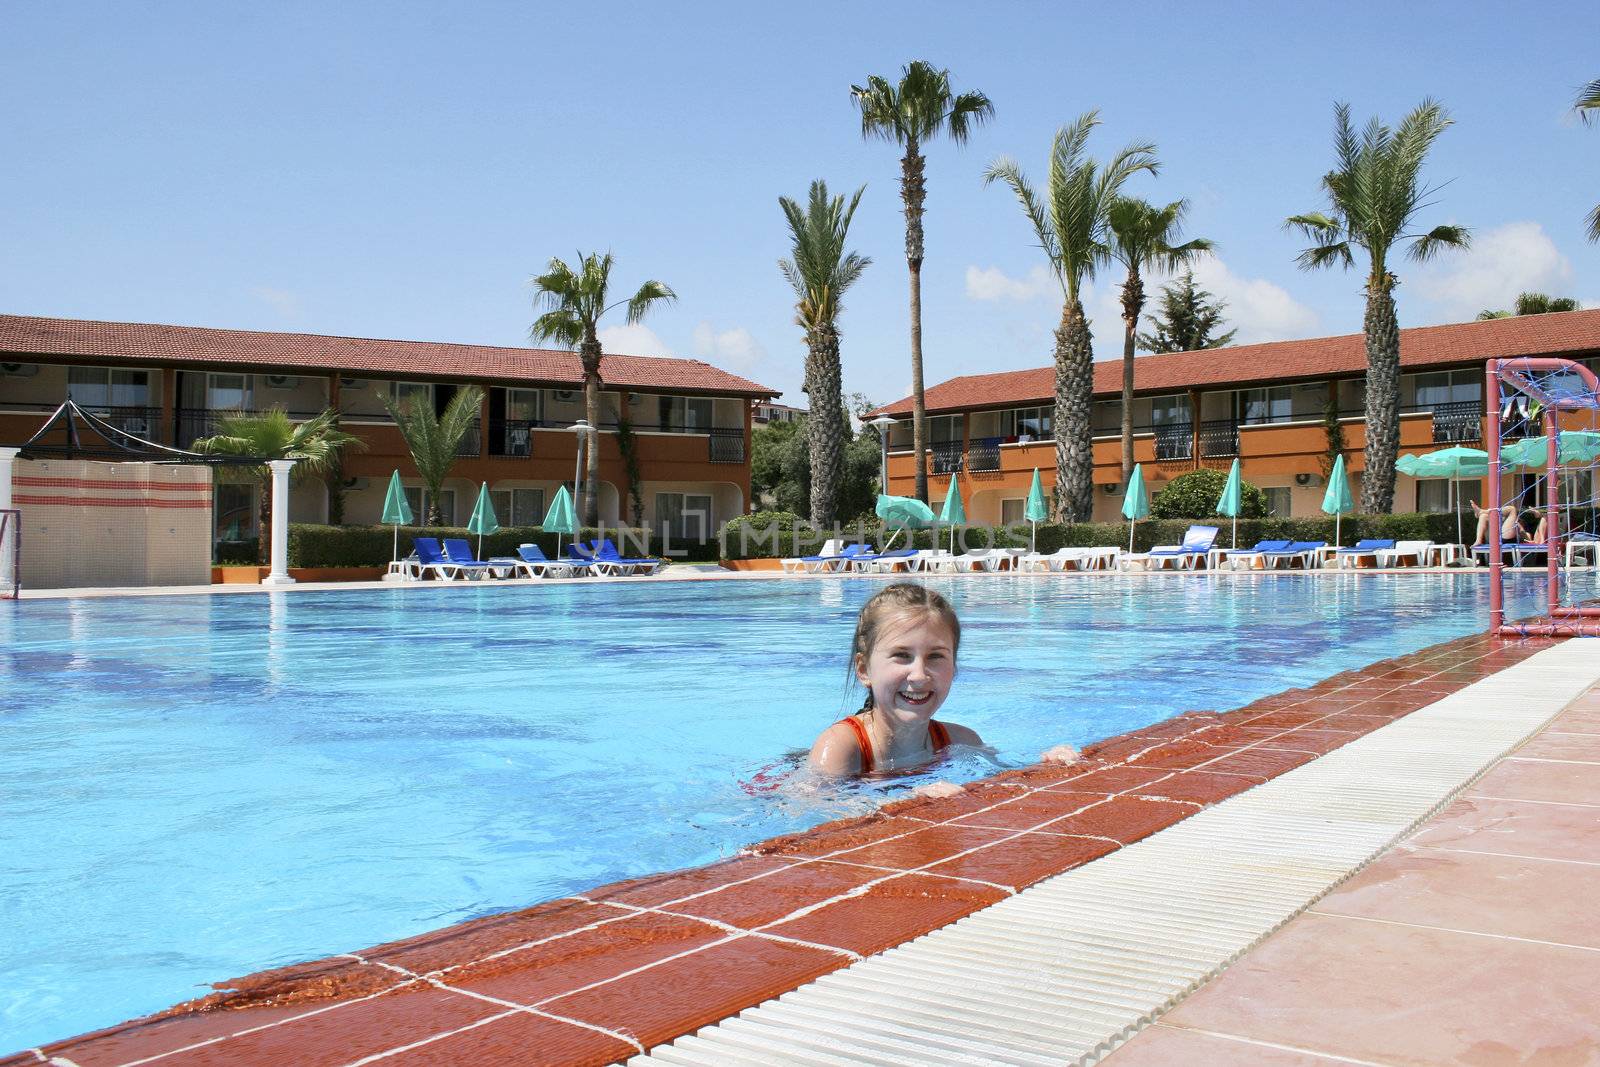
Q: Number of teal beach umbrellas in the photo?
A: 11